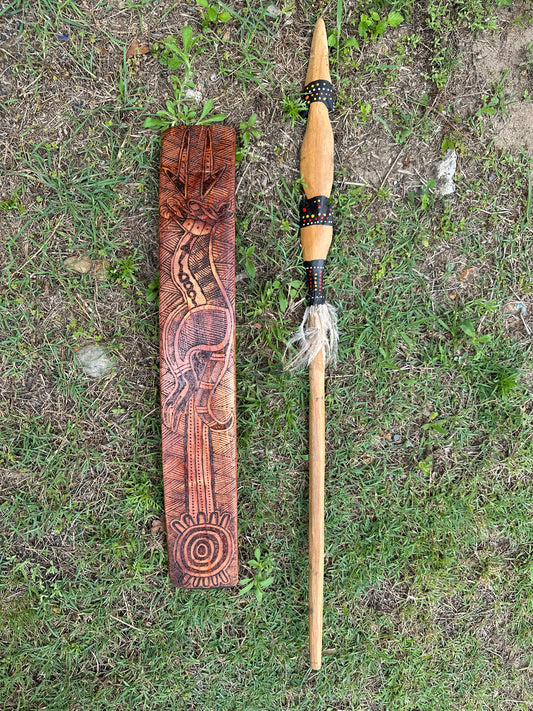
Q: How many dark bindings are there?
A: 3